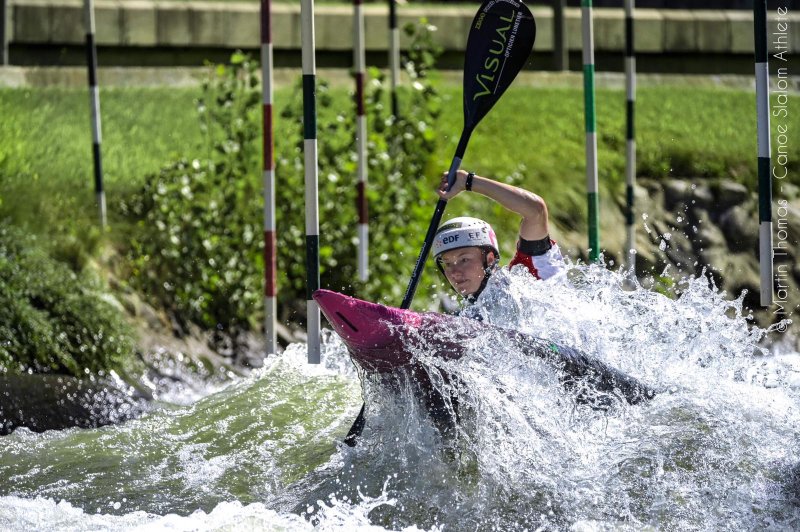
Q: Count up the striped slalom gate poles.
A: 8